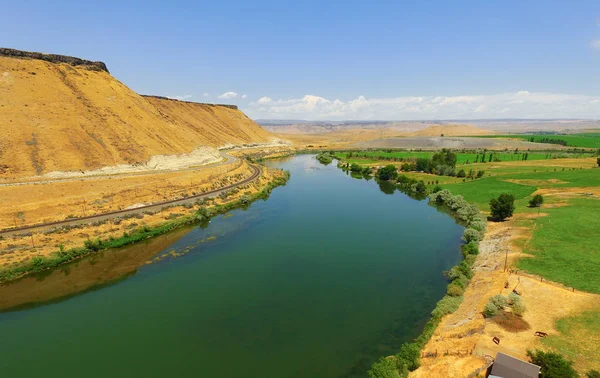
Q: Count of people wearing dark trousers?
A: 0